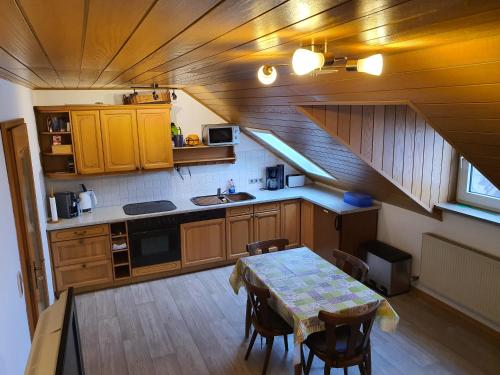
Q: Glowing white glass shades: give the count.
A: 3